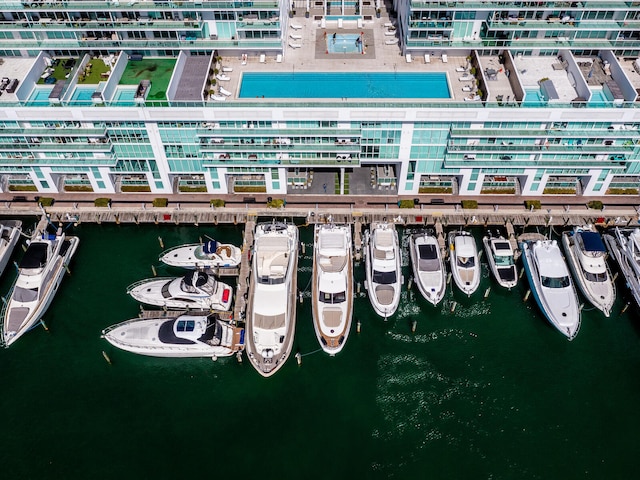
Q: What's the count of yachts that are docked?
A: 14